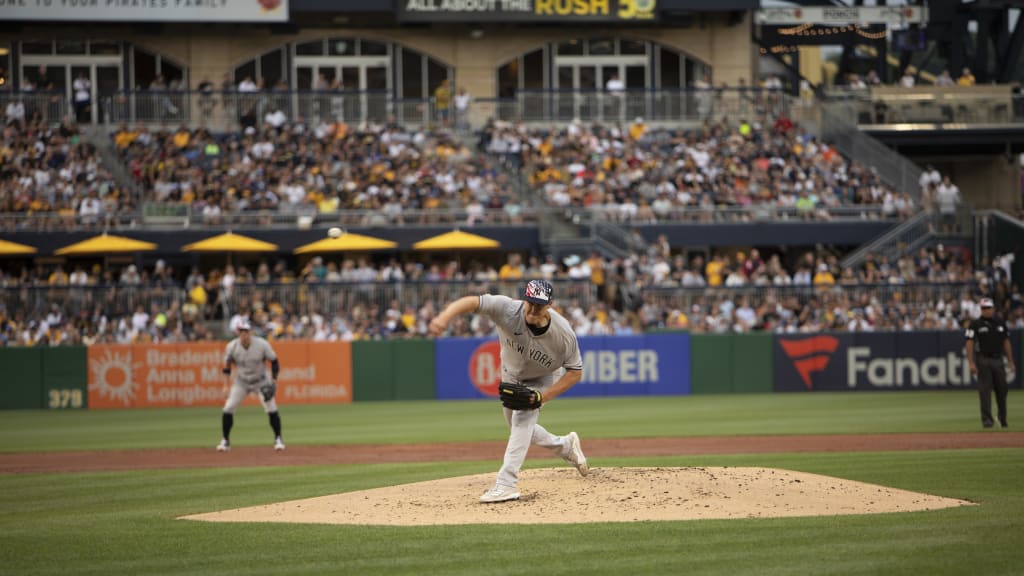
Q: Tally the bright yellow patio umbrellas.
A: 5